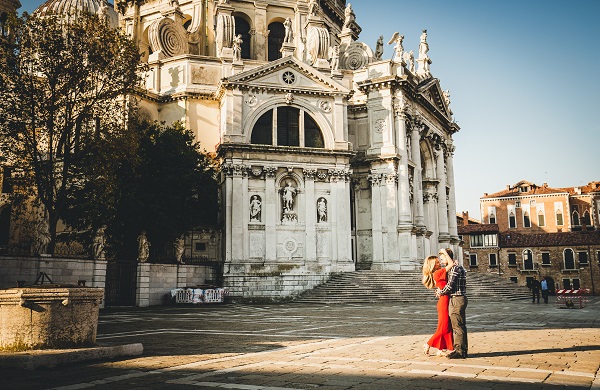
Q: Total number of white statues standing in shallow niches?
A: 3